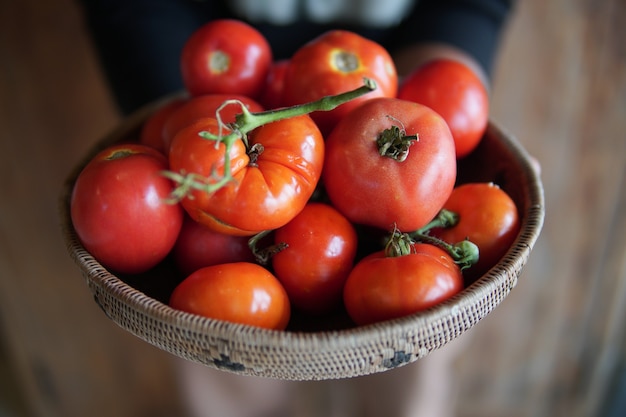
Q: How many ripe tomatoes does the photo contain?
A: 14